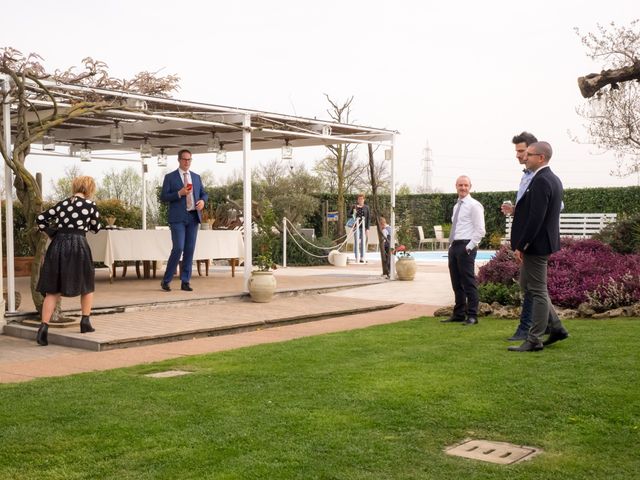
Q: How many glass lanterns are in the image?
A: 8